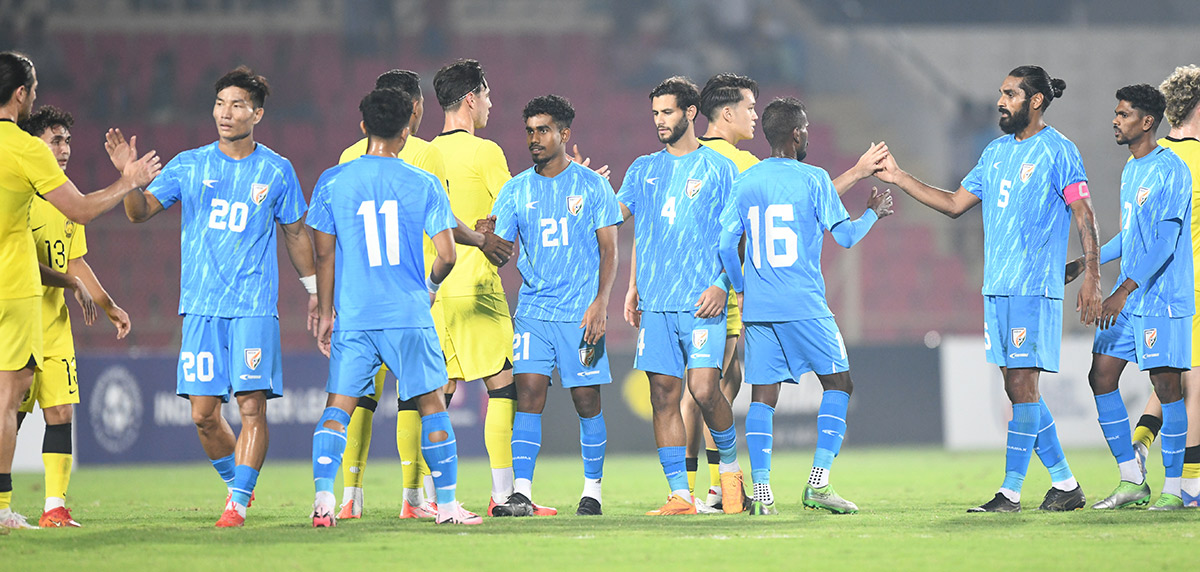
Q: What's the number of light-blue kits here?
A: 7